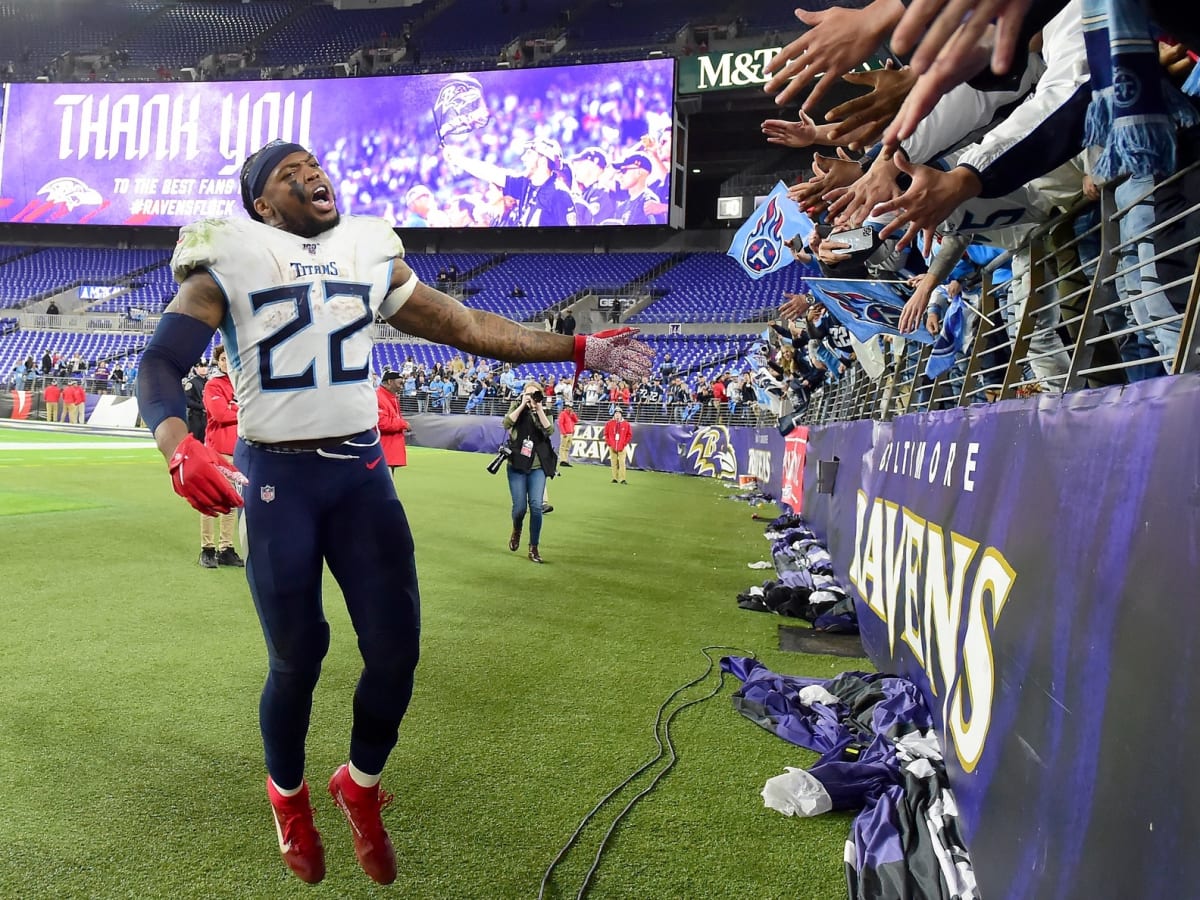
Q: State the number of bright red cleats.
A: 2